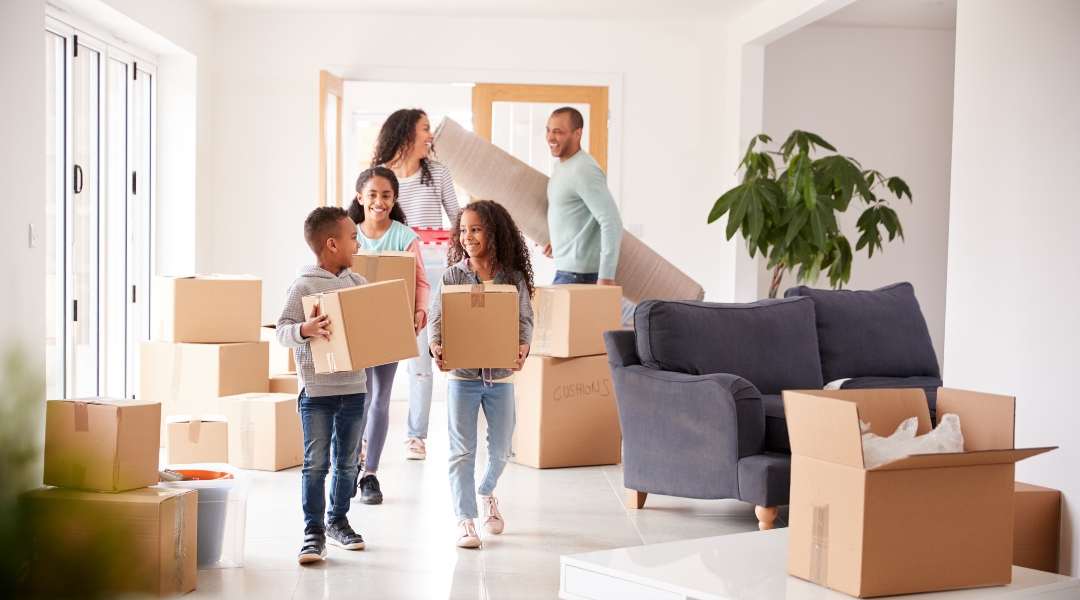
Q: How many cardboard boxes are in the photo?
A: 15